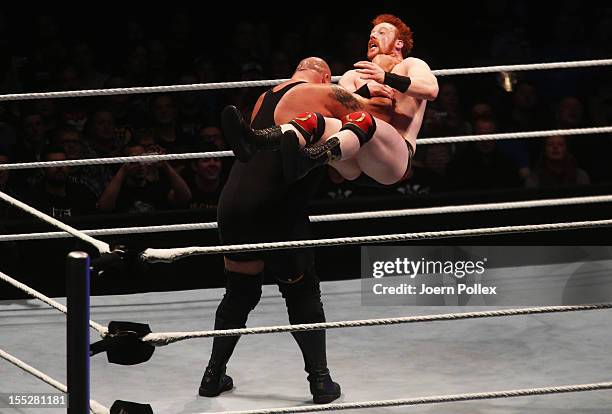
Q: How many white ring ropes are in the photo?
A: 9